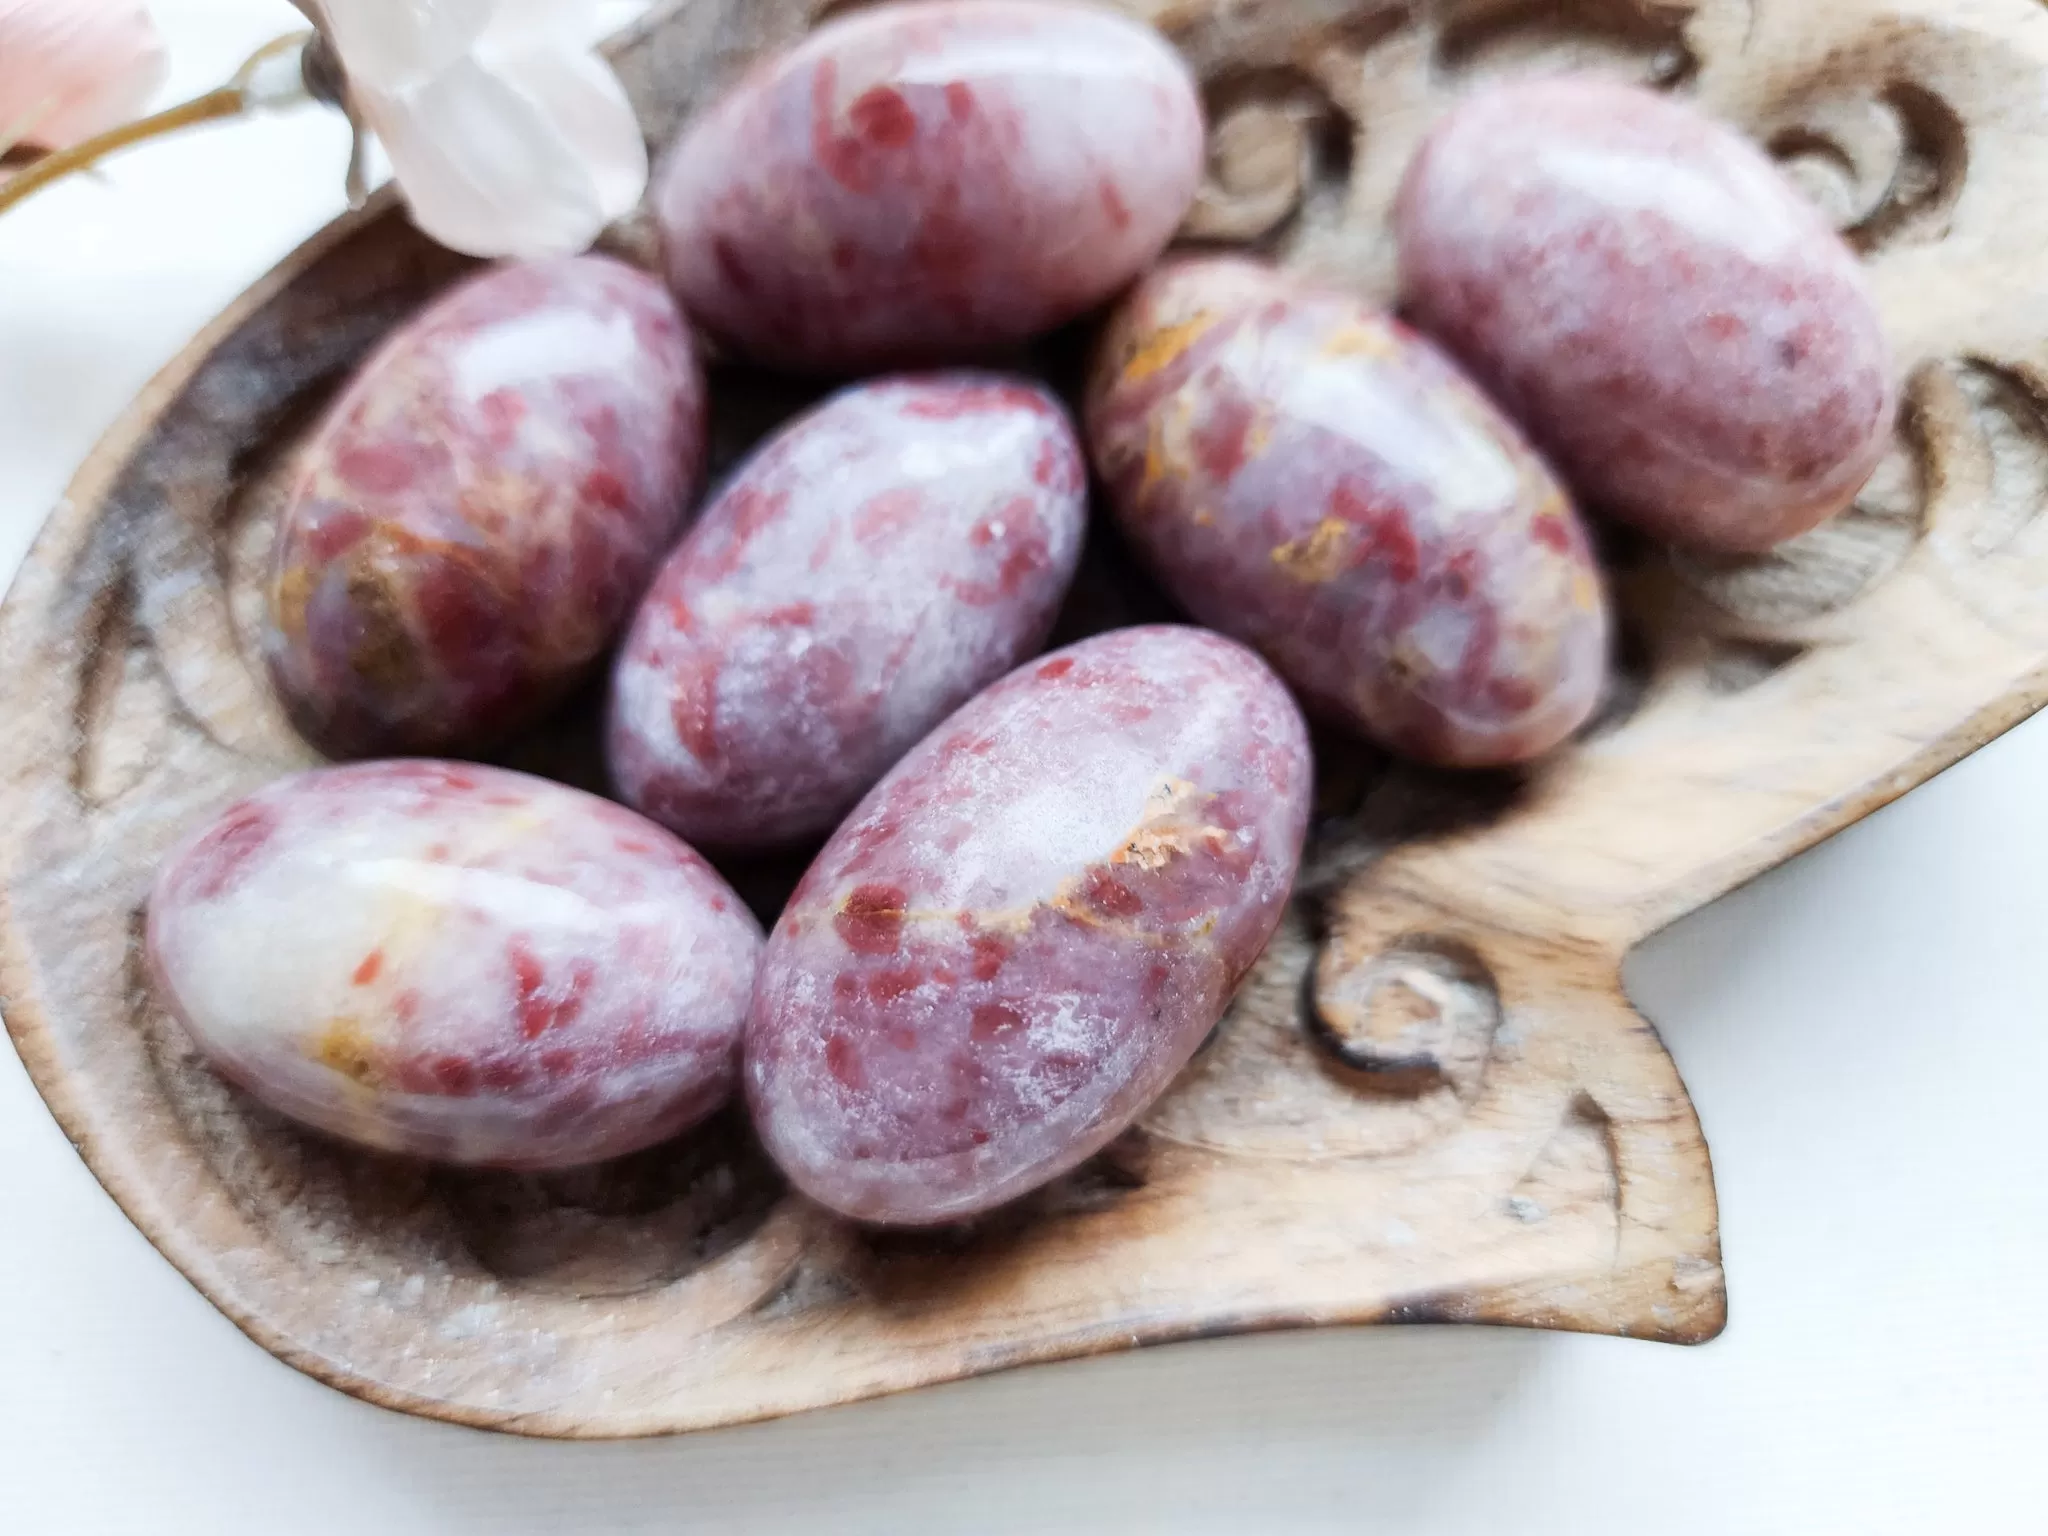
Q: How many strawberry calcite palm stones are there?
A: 7